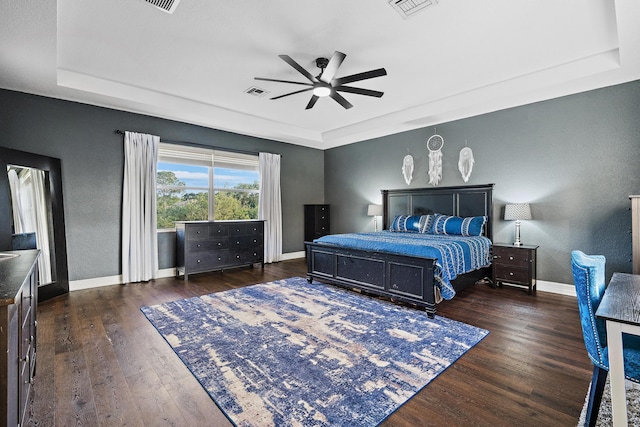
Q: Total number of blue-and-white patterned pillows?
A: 2